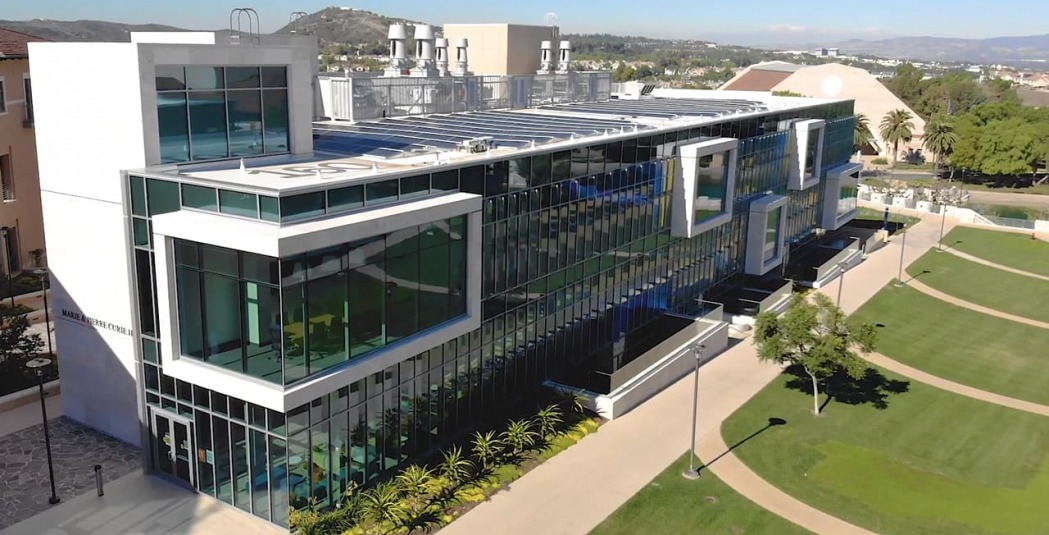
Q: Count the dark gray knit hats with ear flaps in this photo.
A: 0